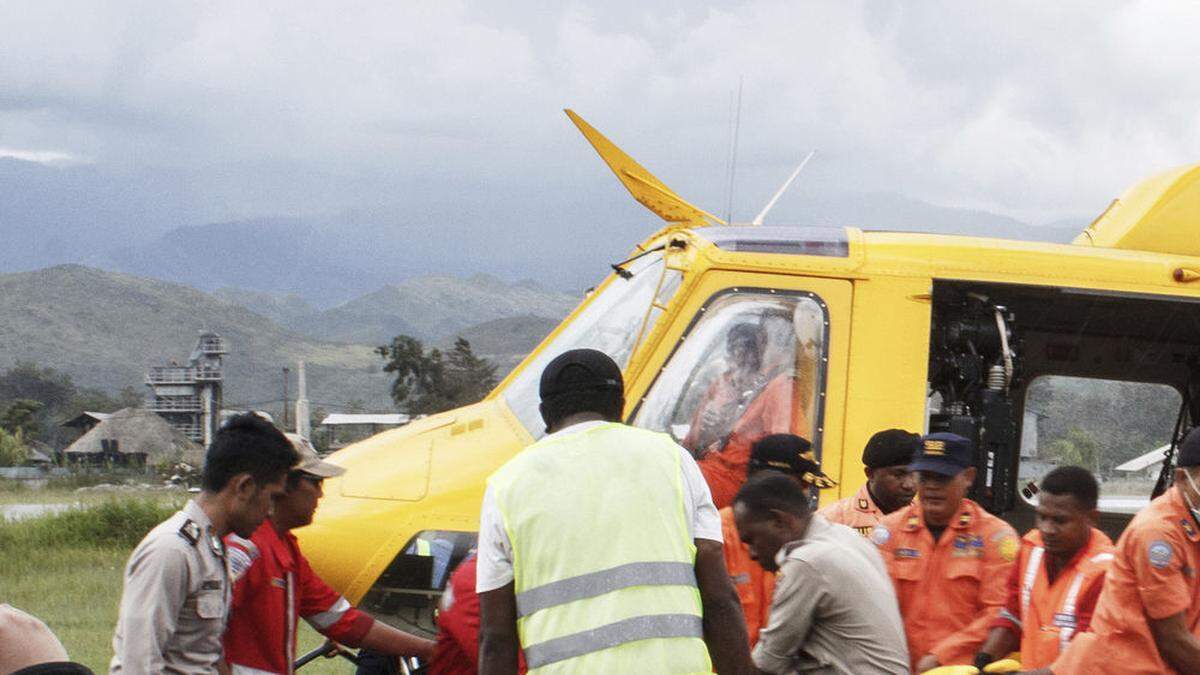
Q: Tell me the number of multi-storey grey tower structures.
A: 1